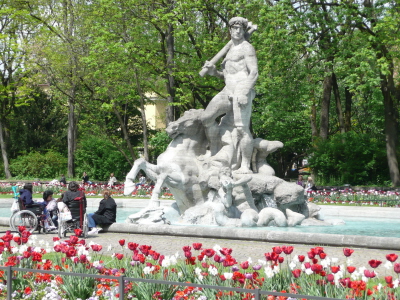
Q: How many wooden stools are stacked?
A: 0